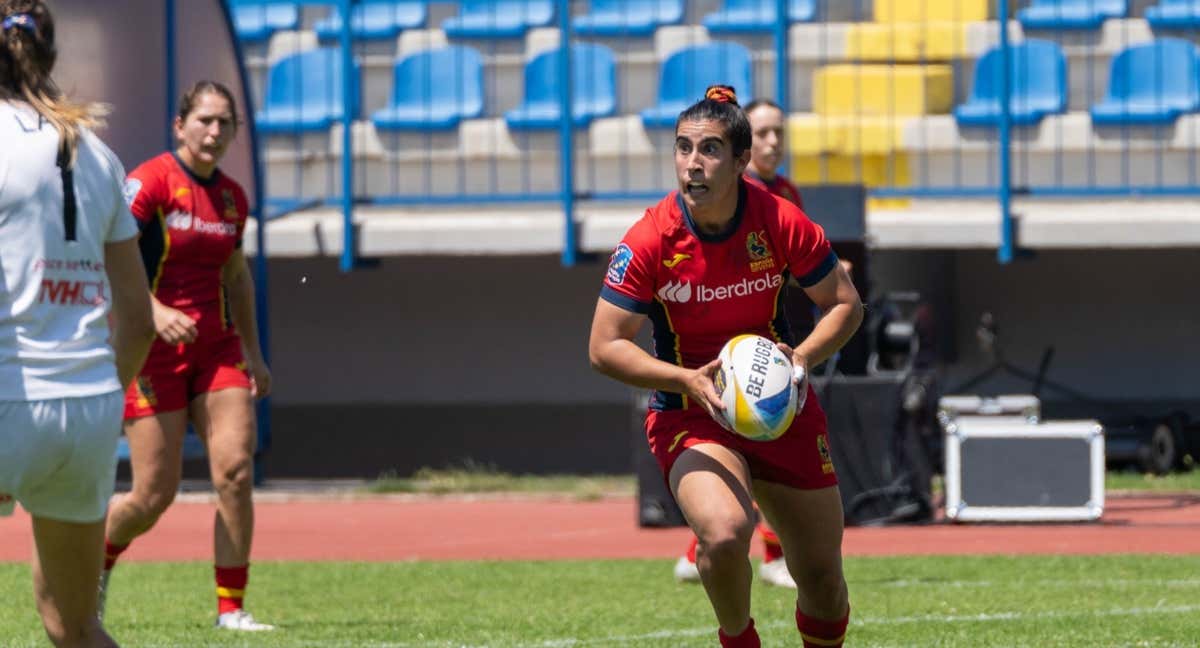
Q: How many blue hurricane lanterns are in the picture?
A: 0